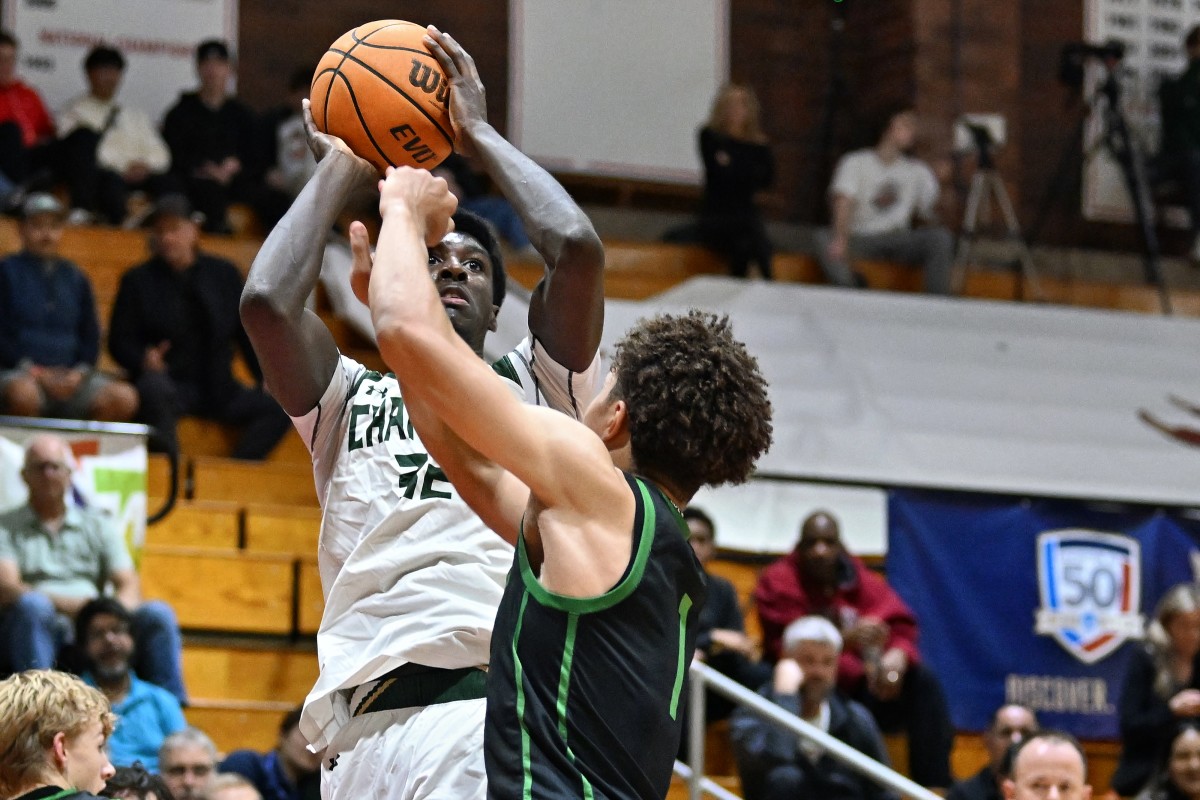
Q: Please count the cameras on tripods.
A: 2